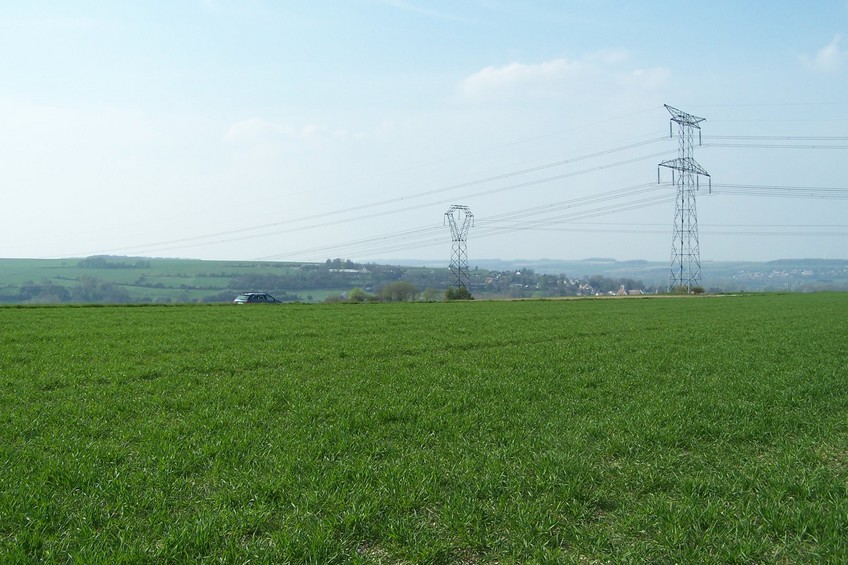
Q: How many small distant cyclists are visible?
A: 0